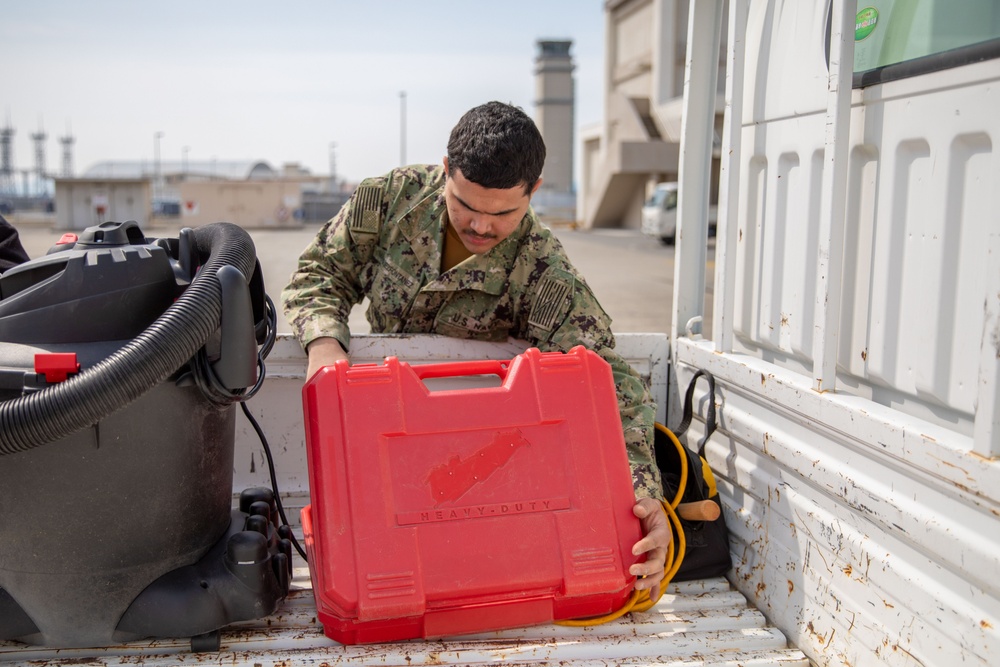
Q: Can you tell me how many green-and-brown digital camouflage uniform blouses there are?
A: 1